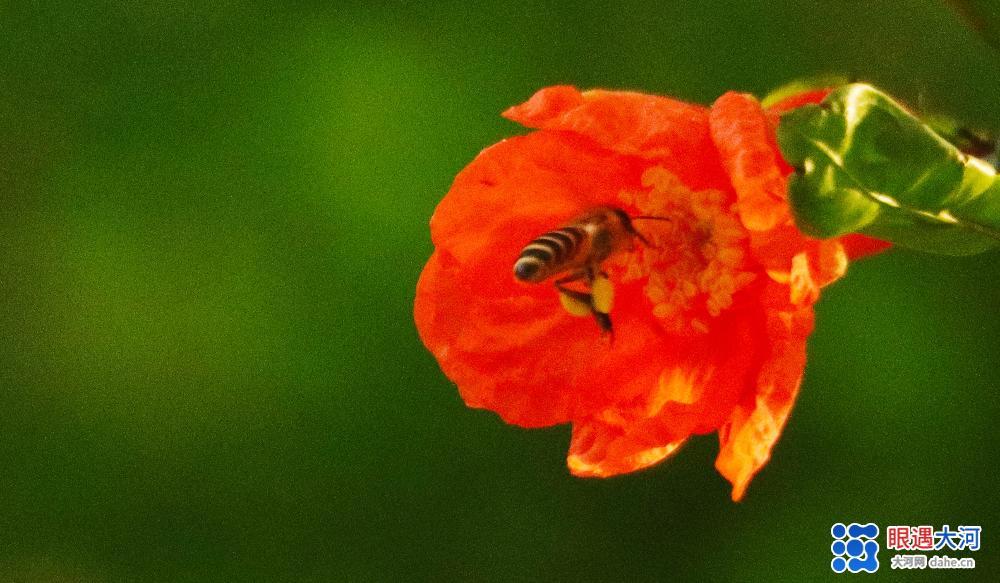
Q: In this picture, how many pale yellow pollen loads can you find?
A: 2